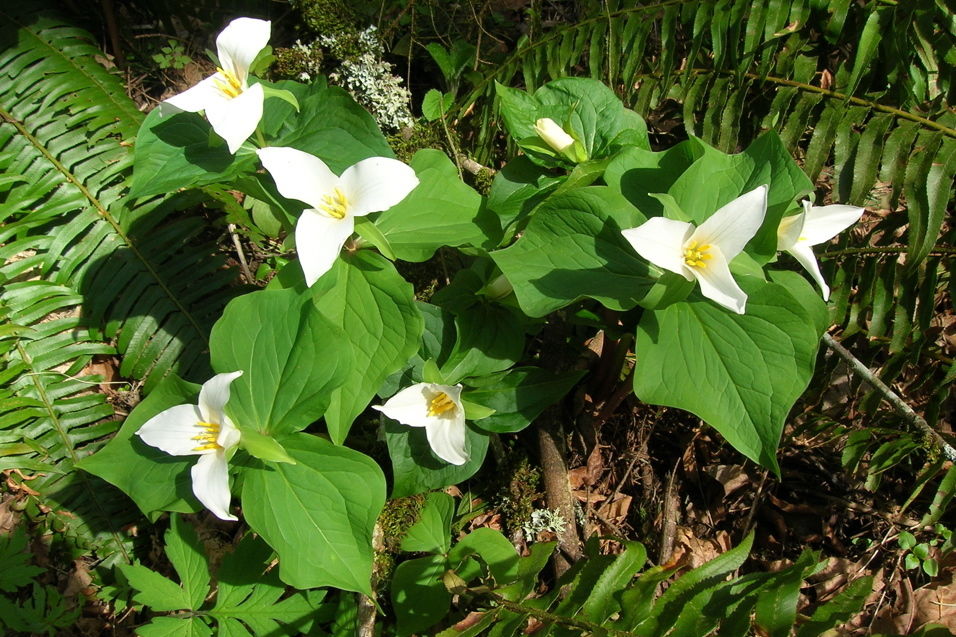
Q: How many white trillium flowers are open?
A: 6